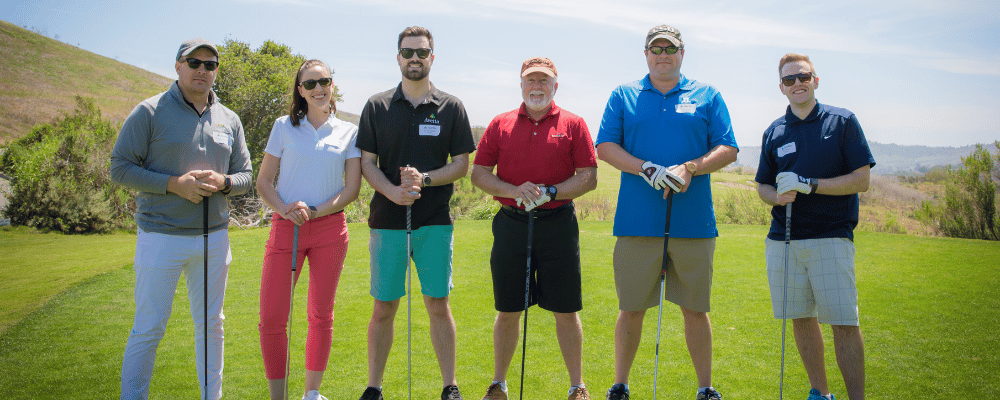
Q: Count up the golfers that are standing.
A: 6